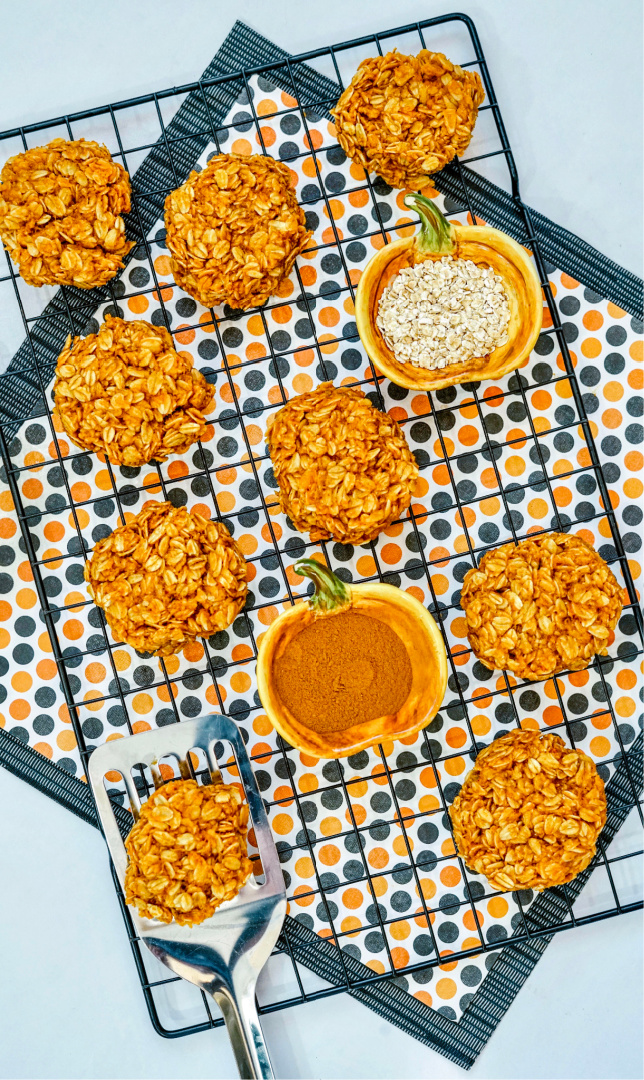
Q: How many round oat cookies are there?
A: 9